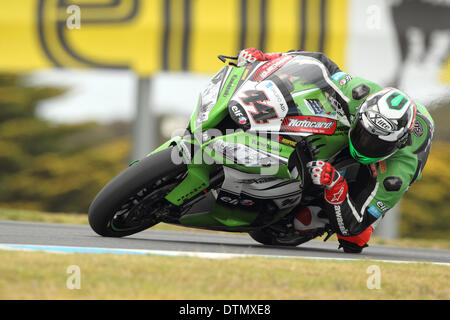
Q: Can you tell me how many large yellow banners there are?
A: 1